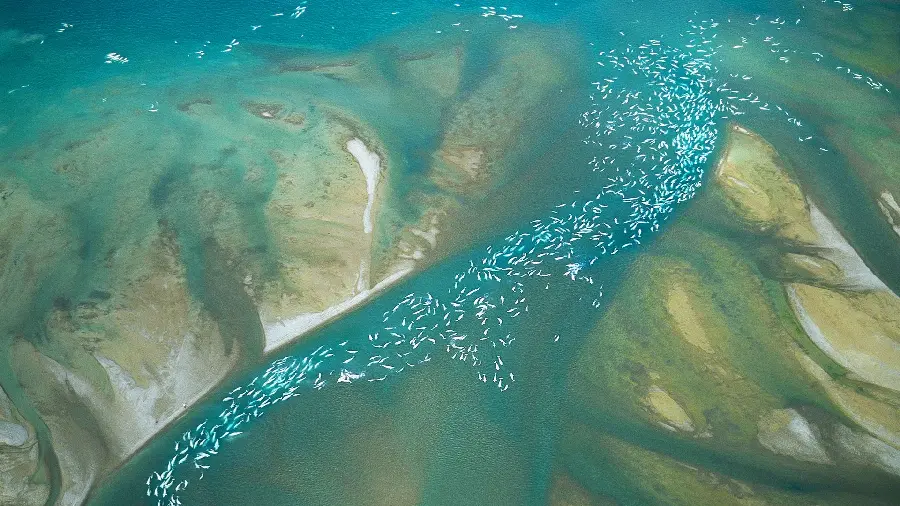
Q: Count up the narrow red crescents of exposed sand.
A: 0